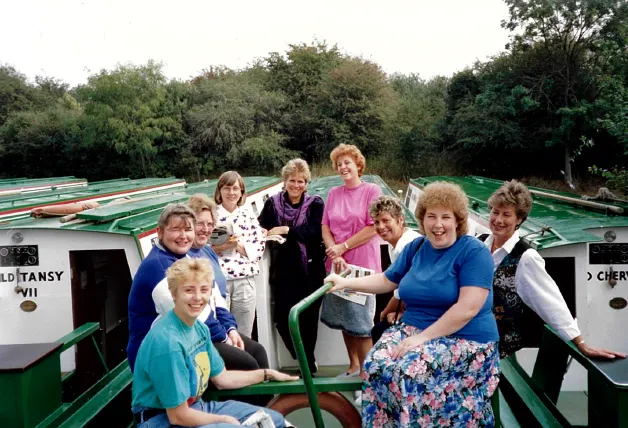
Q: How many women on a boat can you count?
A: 9